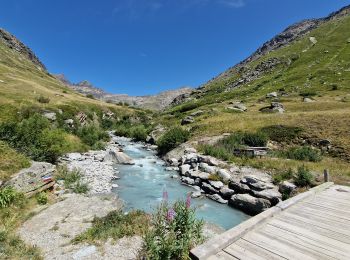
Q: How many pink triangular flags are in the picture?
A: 0